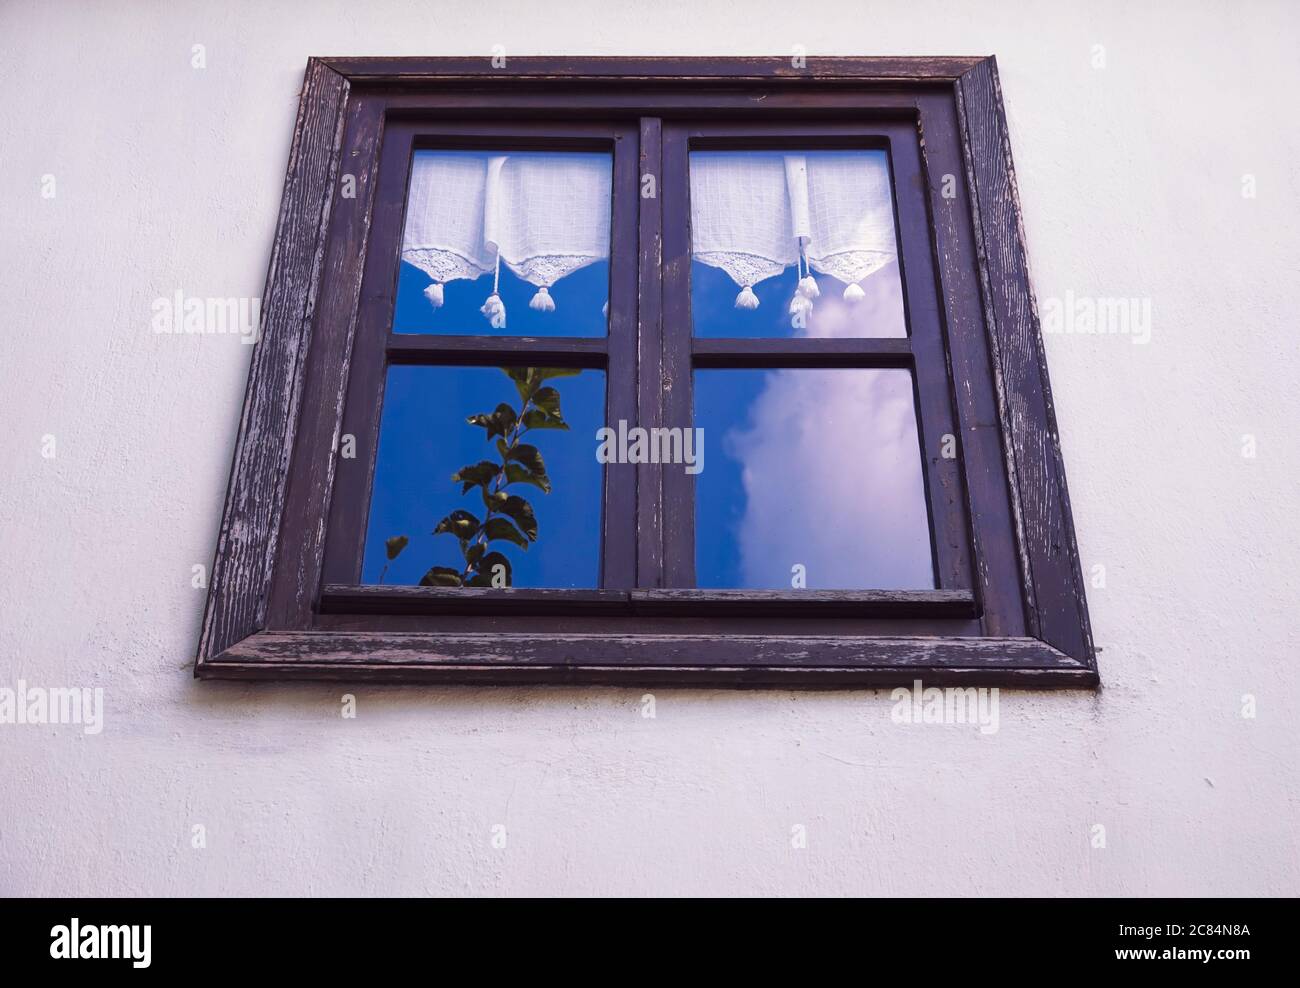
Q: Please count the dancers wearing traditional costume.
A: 0